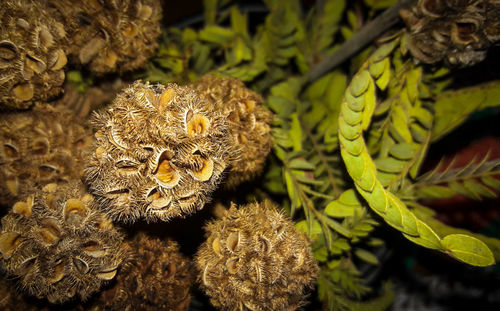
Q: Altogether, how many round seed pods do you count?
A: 9